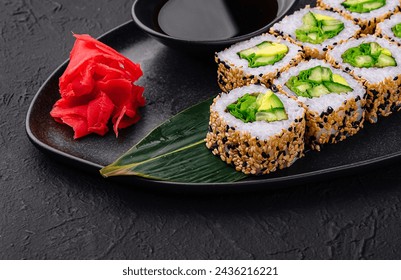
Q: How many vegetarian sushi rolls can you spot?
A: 7